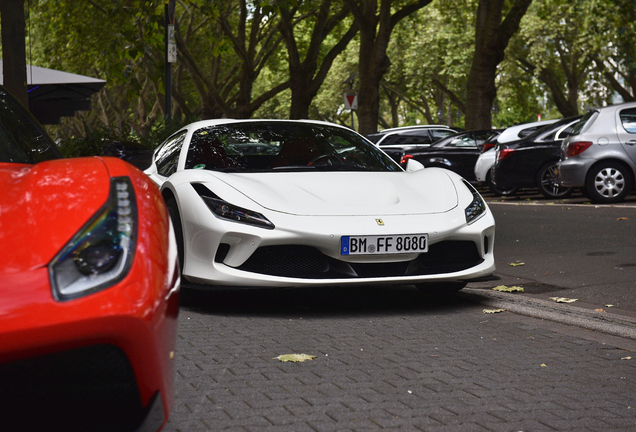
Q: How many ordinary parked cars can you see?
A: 5